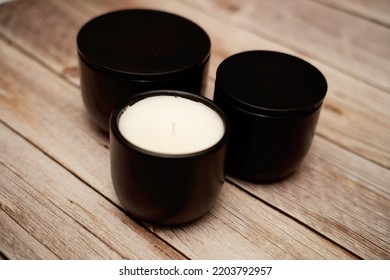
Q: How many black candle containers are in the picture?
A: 3